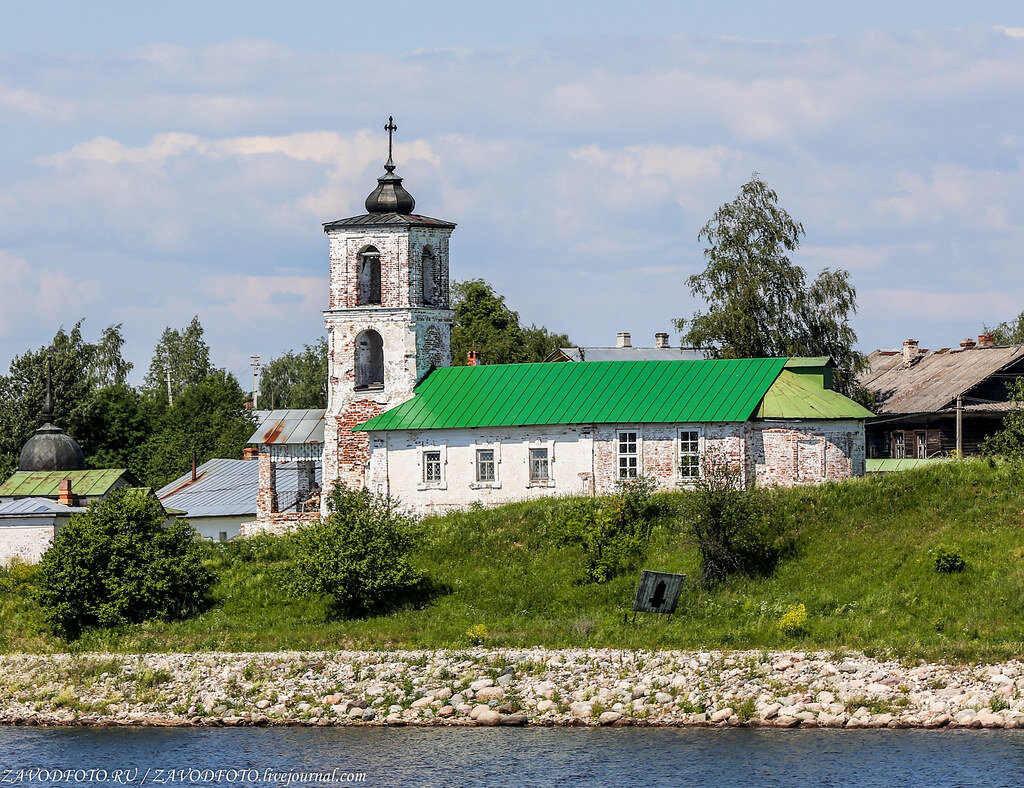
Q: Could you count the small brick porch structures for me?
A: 1